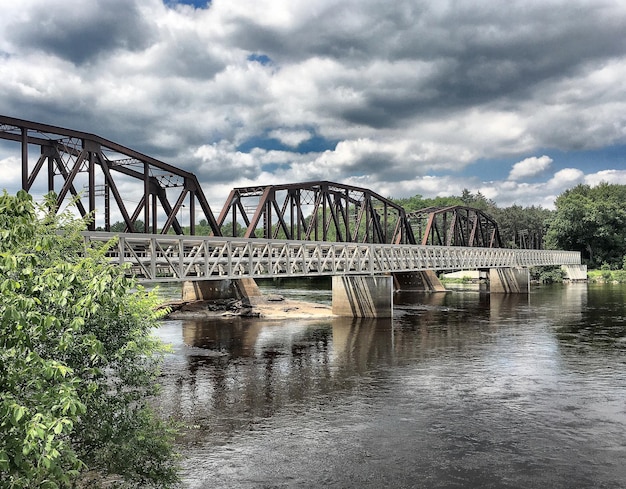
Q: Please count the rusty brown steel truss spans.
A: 3